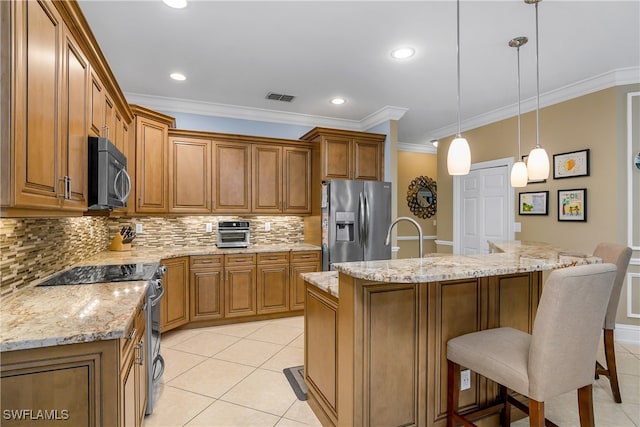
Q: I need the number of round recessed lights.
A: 4